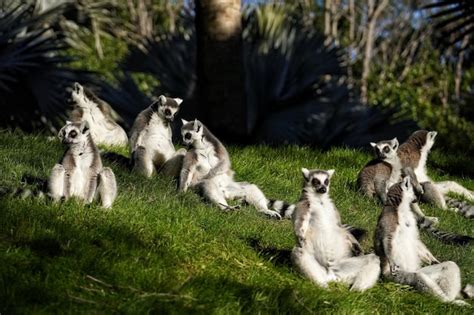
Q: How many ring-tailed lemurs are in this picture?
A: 8